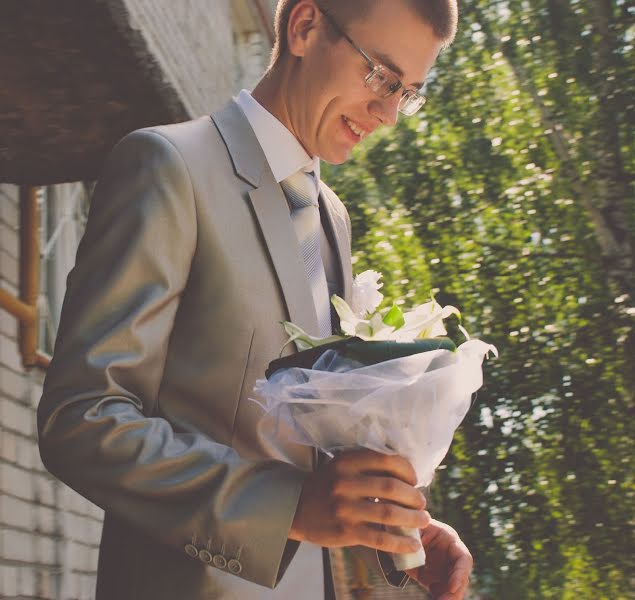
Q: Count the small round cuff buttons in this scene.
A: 4